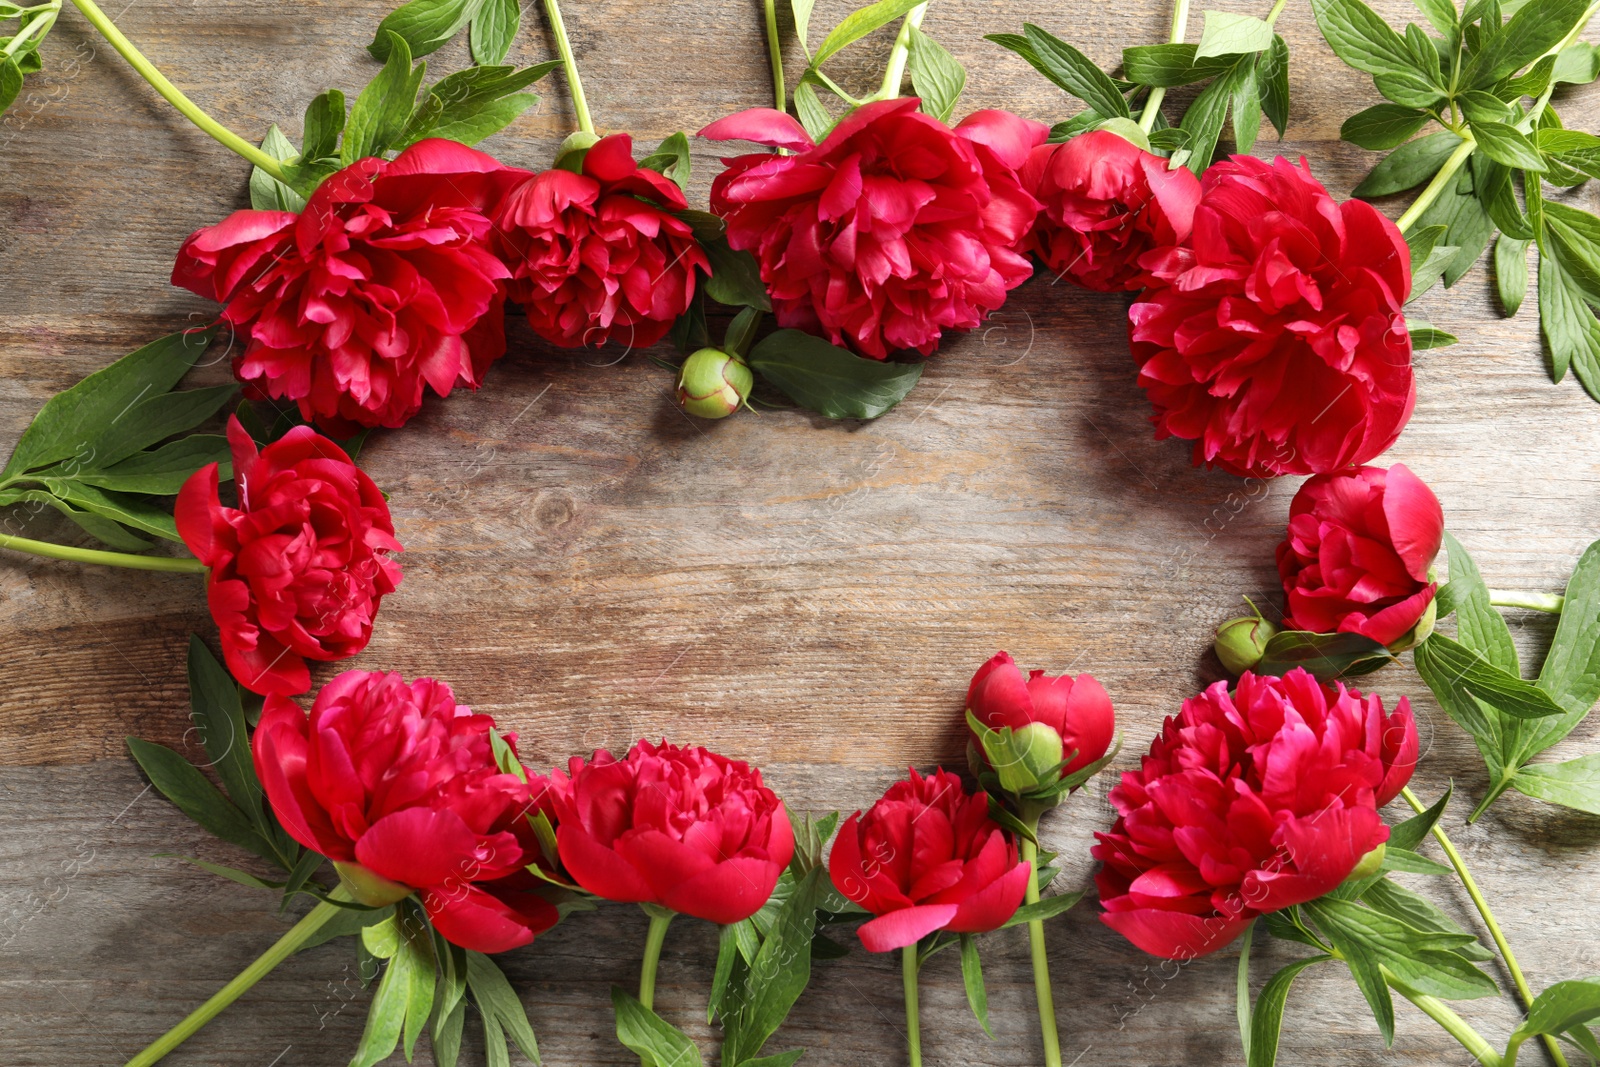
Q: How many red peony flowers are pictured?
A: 12